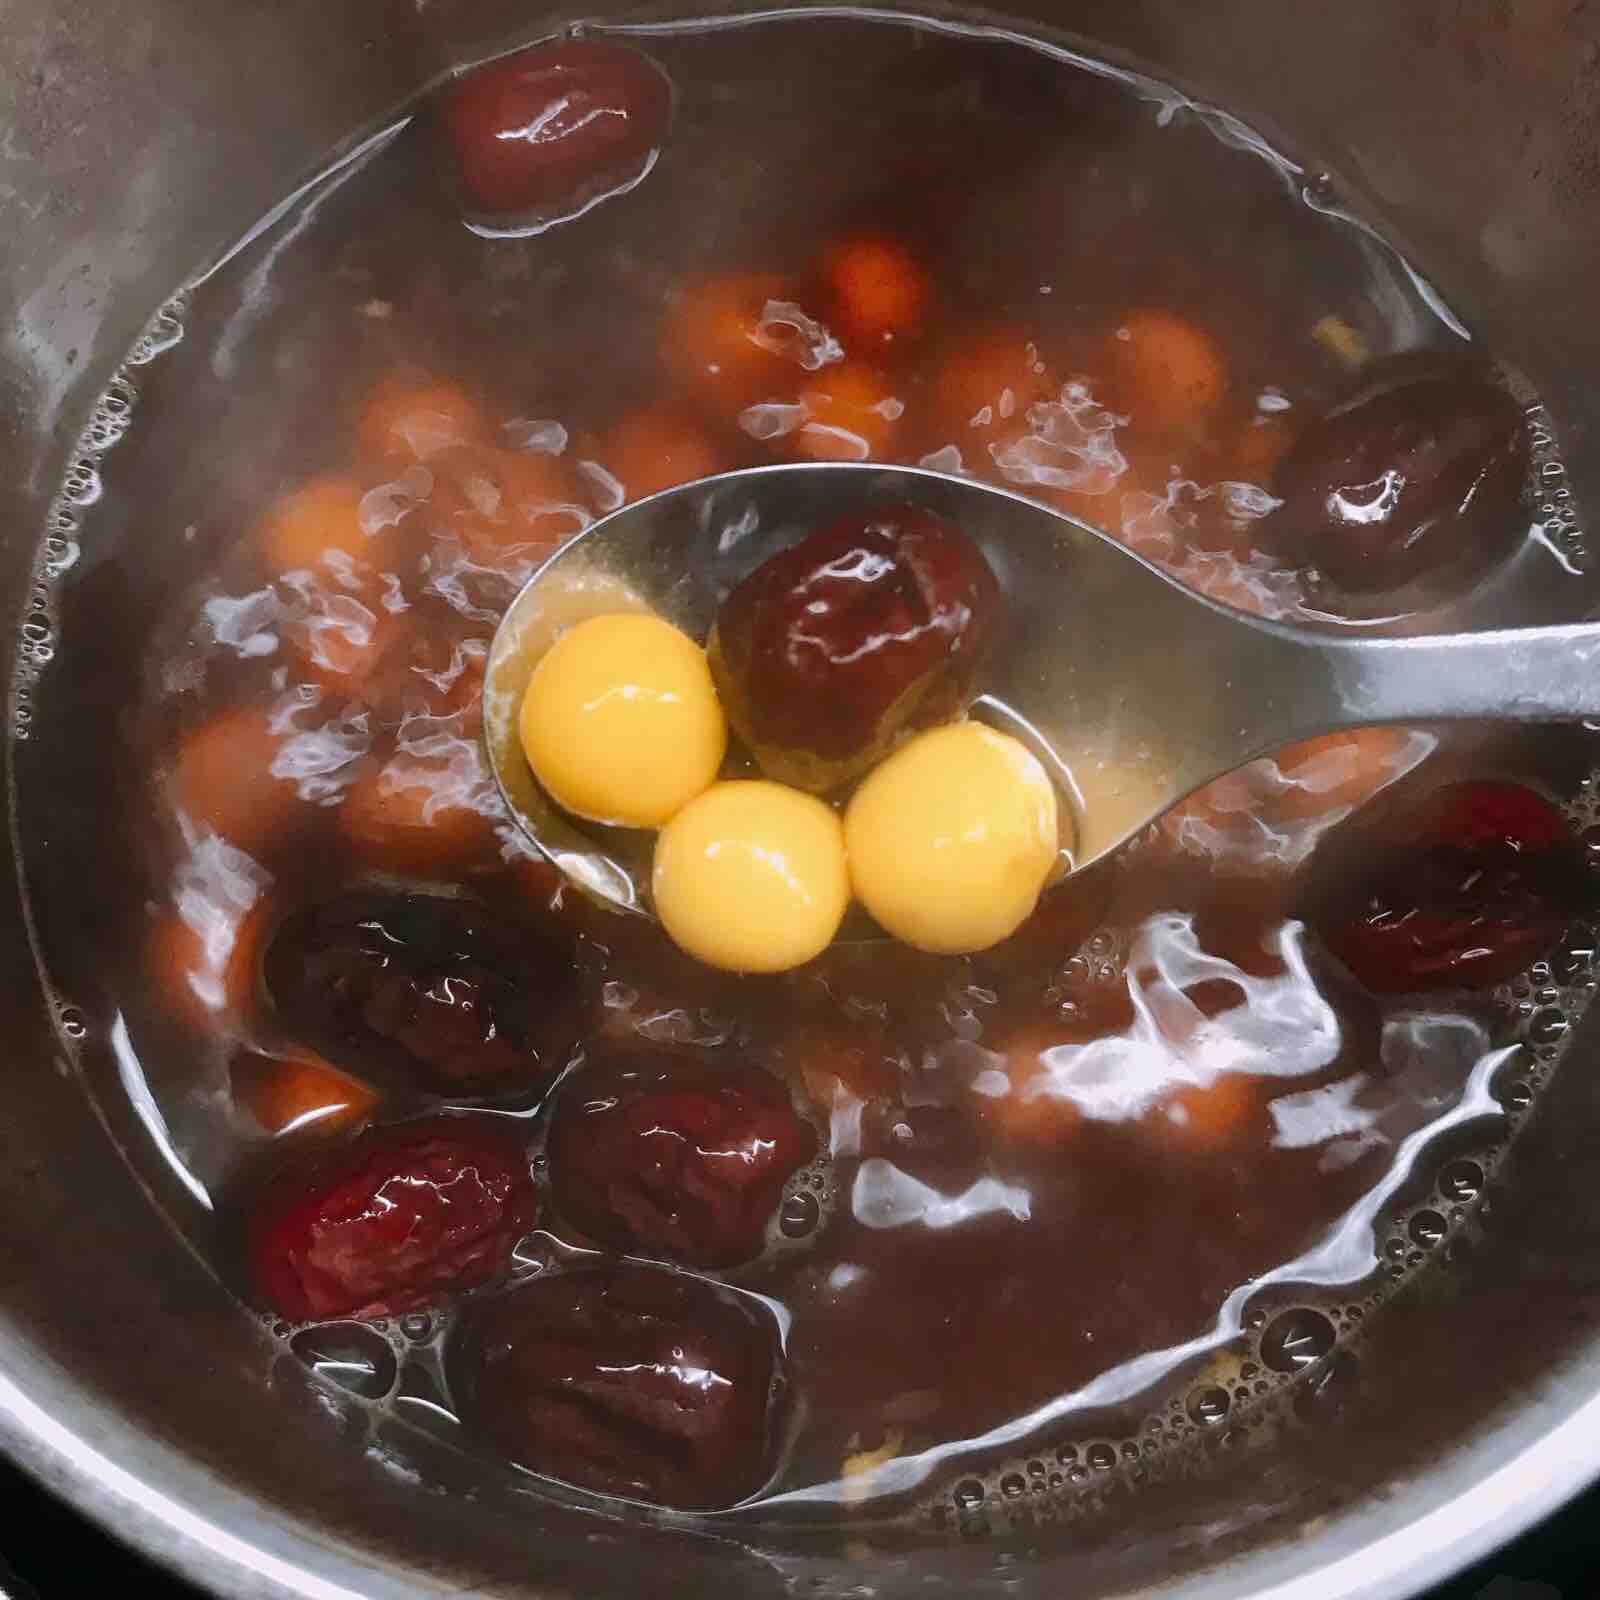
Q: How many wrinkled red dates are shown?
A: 8